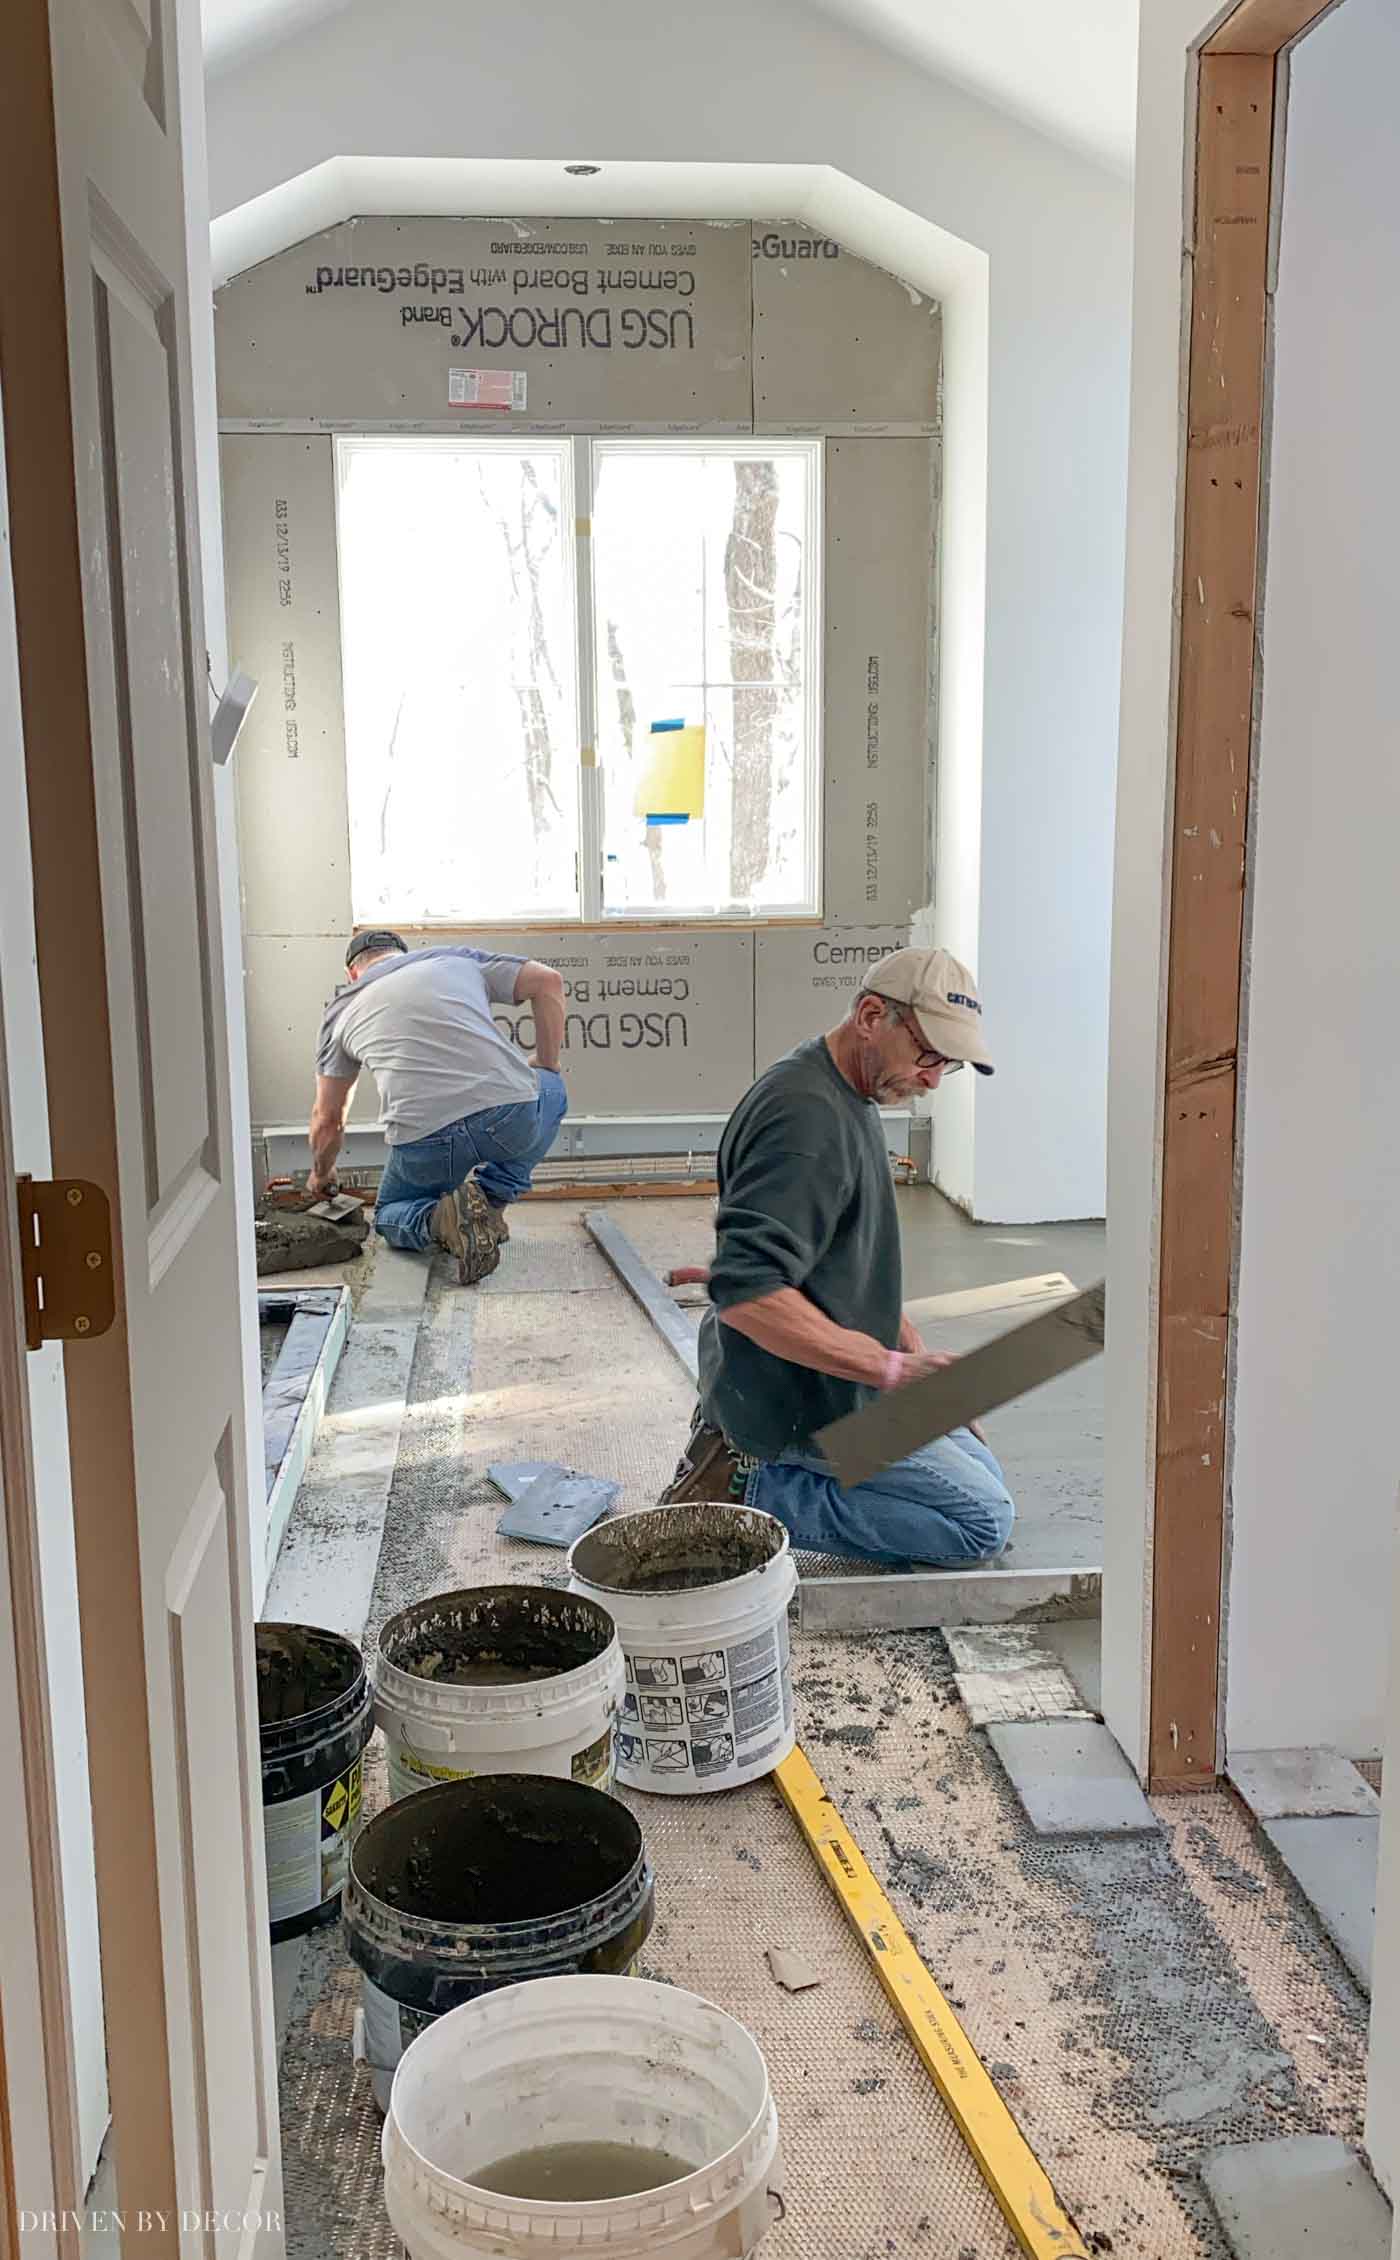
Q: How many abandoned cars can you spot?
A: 0